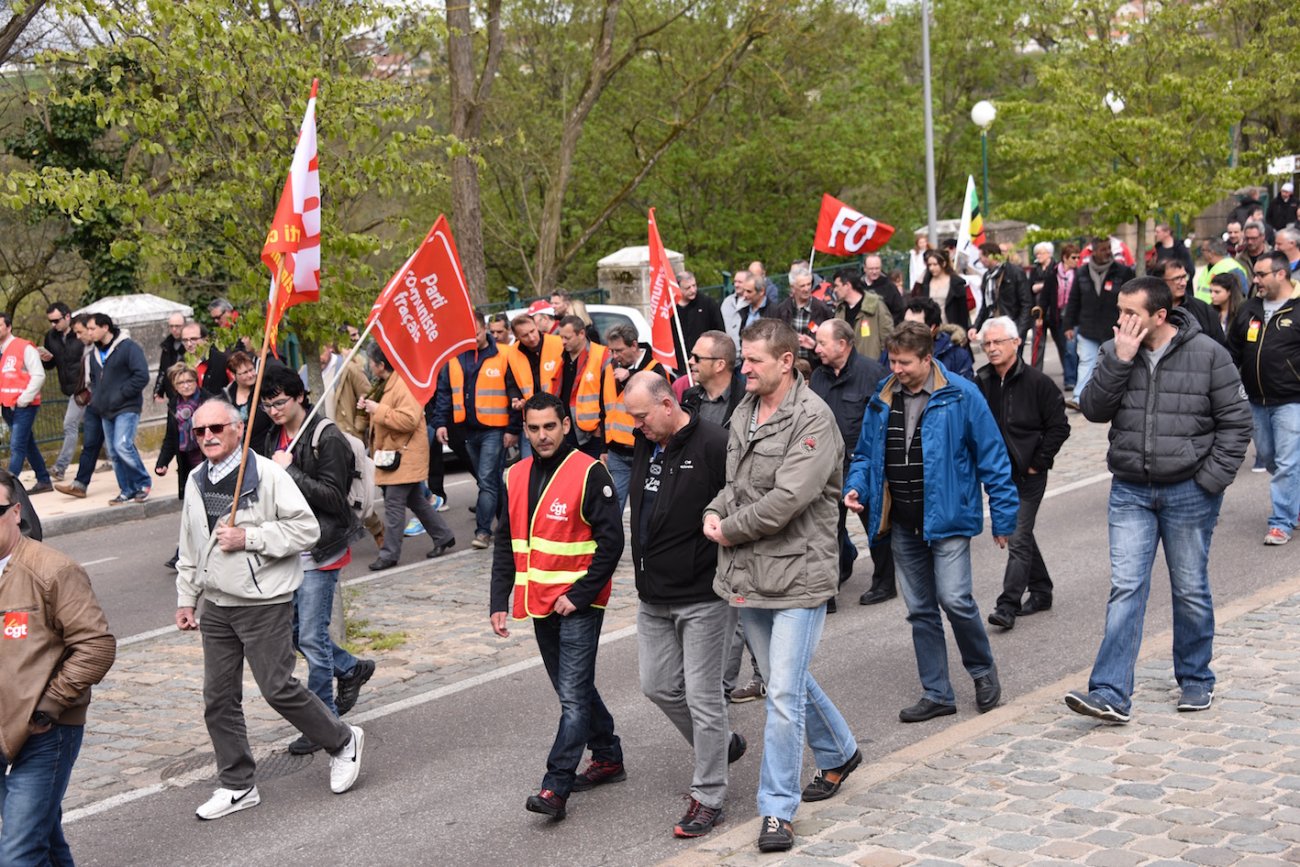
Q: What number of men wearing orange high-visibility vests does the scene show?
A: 4